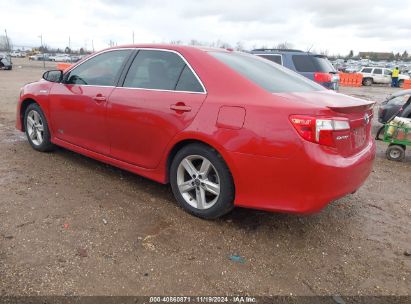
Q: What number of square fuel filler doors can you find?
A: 1